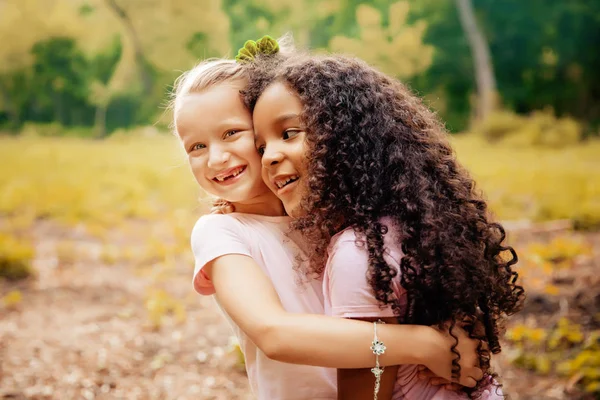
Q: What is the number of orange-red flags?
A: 0